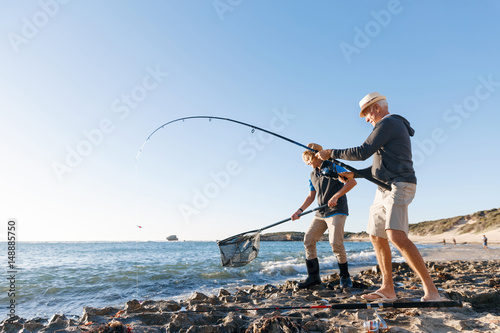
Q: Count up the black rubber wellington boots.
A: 2